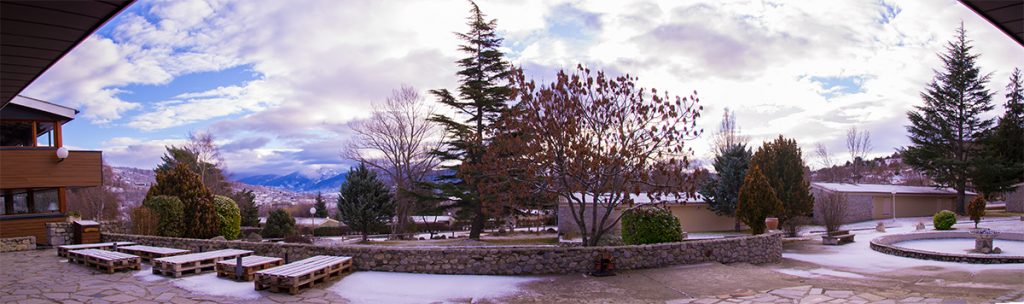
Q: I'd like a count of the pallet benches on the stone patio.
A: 6